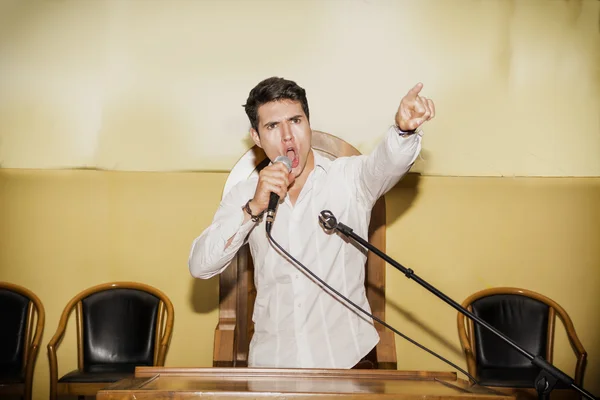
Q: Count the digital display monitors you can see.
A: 0